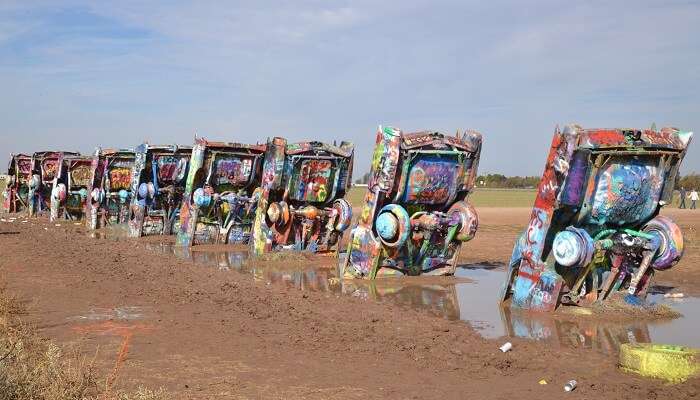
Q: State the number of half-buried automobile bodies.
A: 9